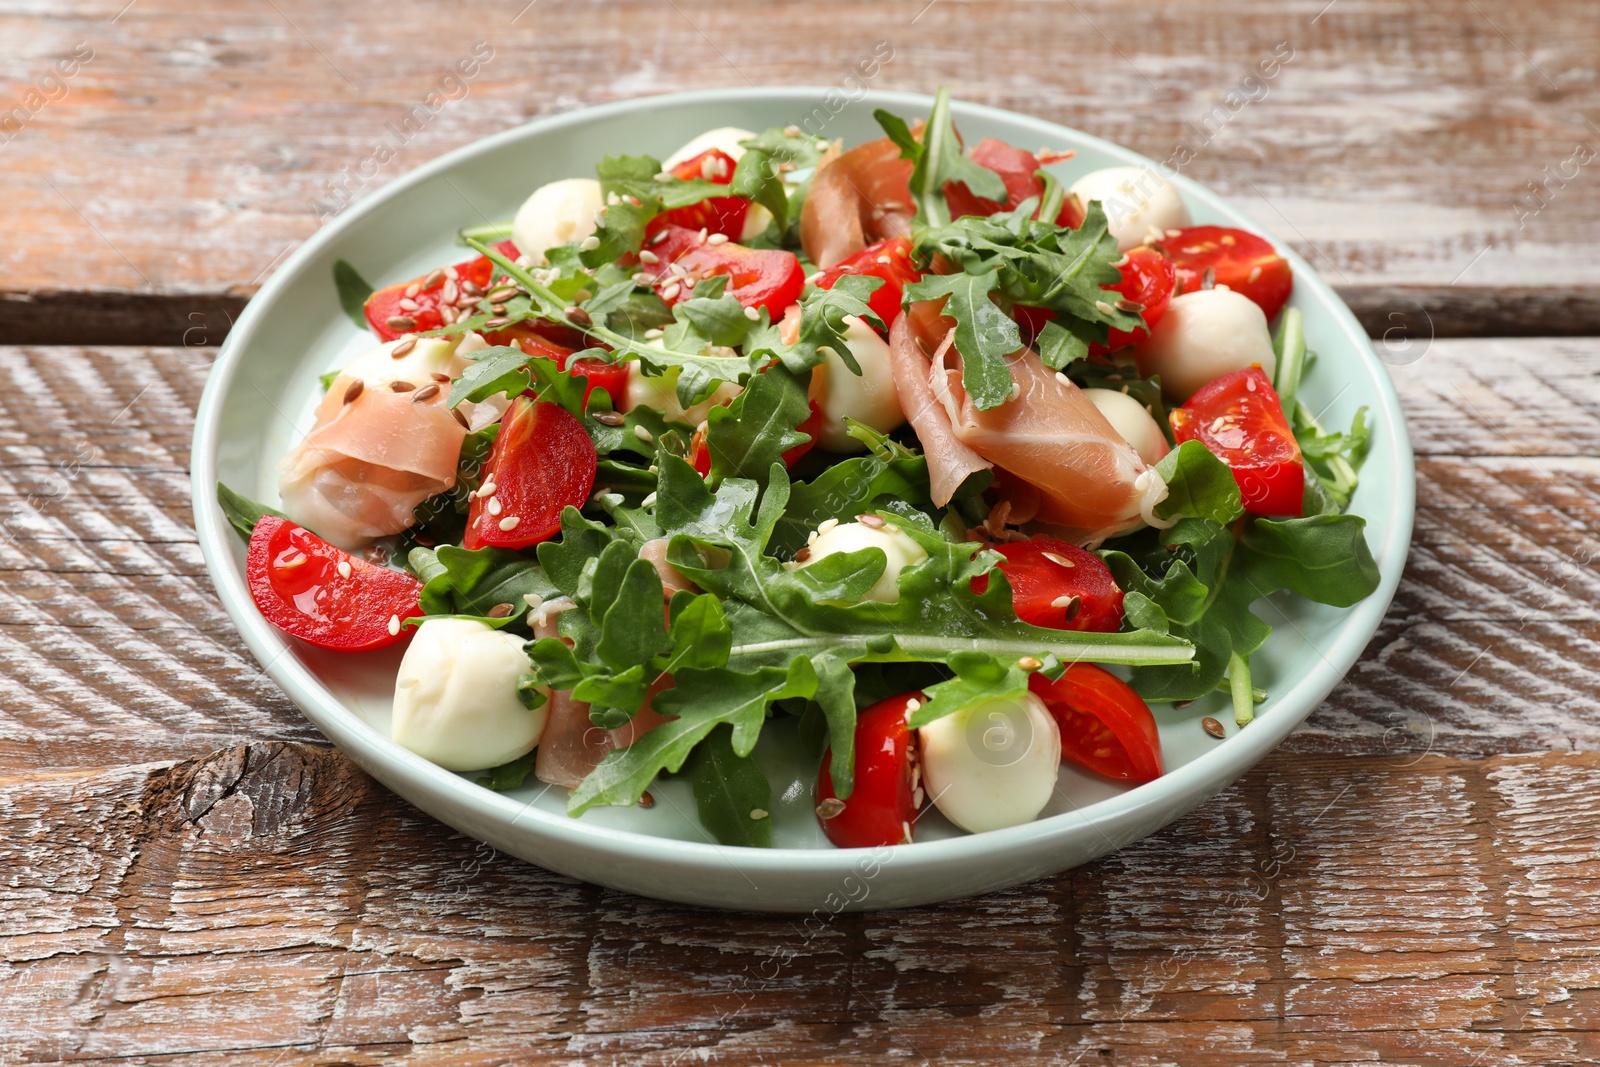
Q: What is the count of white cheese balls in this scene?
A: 11